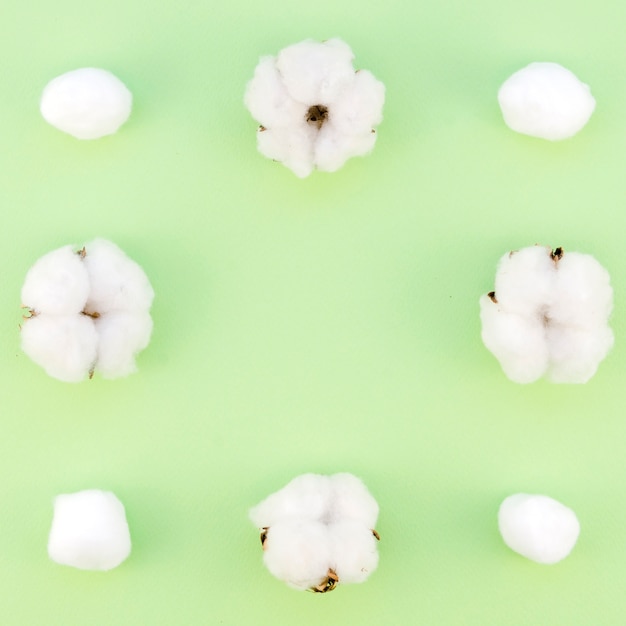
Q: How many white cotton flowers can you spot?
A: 4